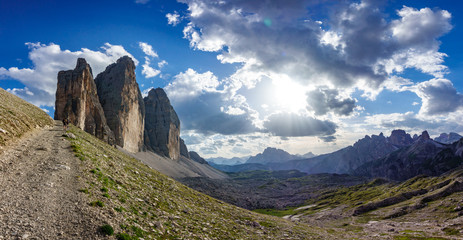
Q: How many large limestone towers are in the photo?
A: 3